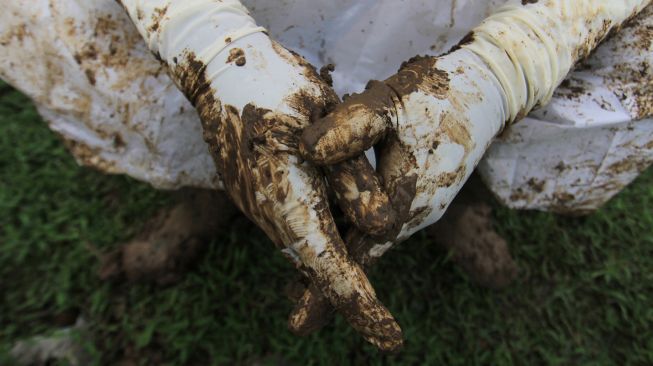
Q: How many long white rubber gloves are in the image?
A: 2